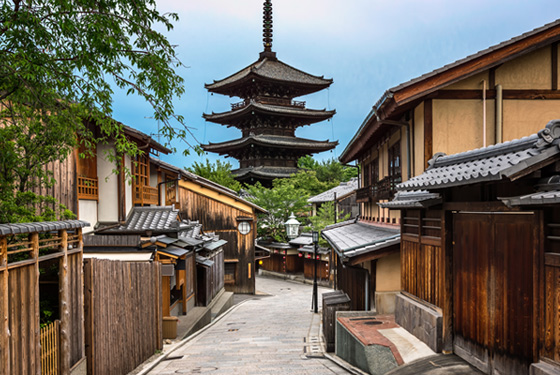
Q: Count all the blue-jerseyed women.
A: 0